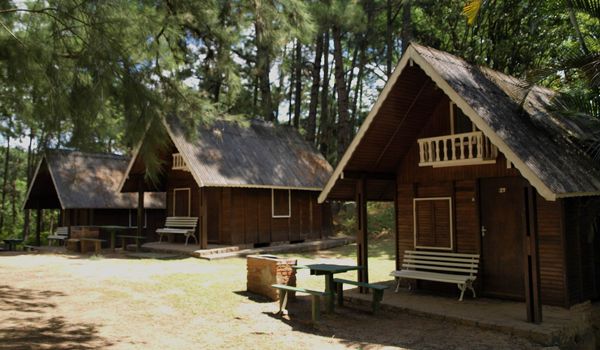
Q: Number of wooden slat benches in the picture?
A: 3